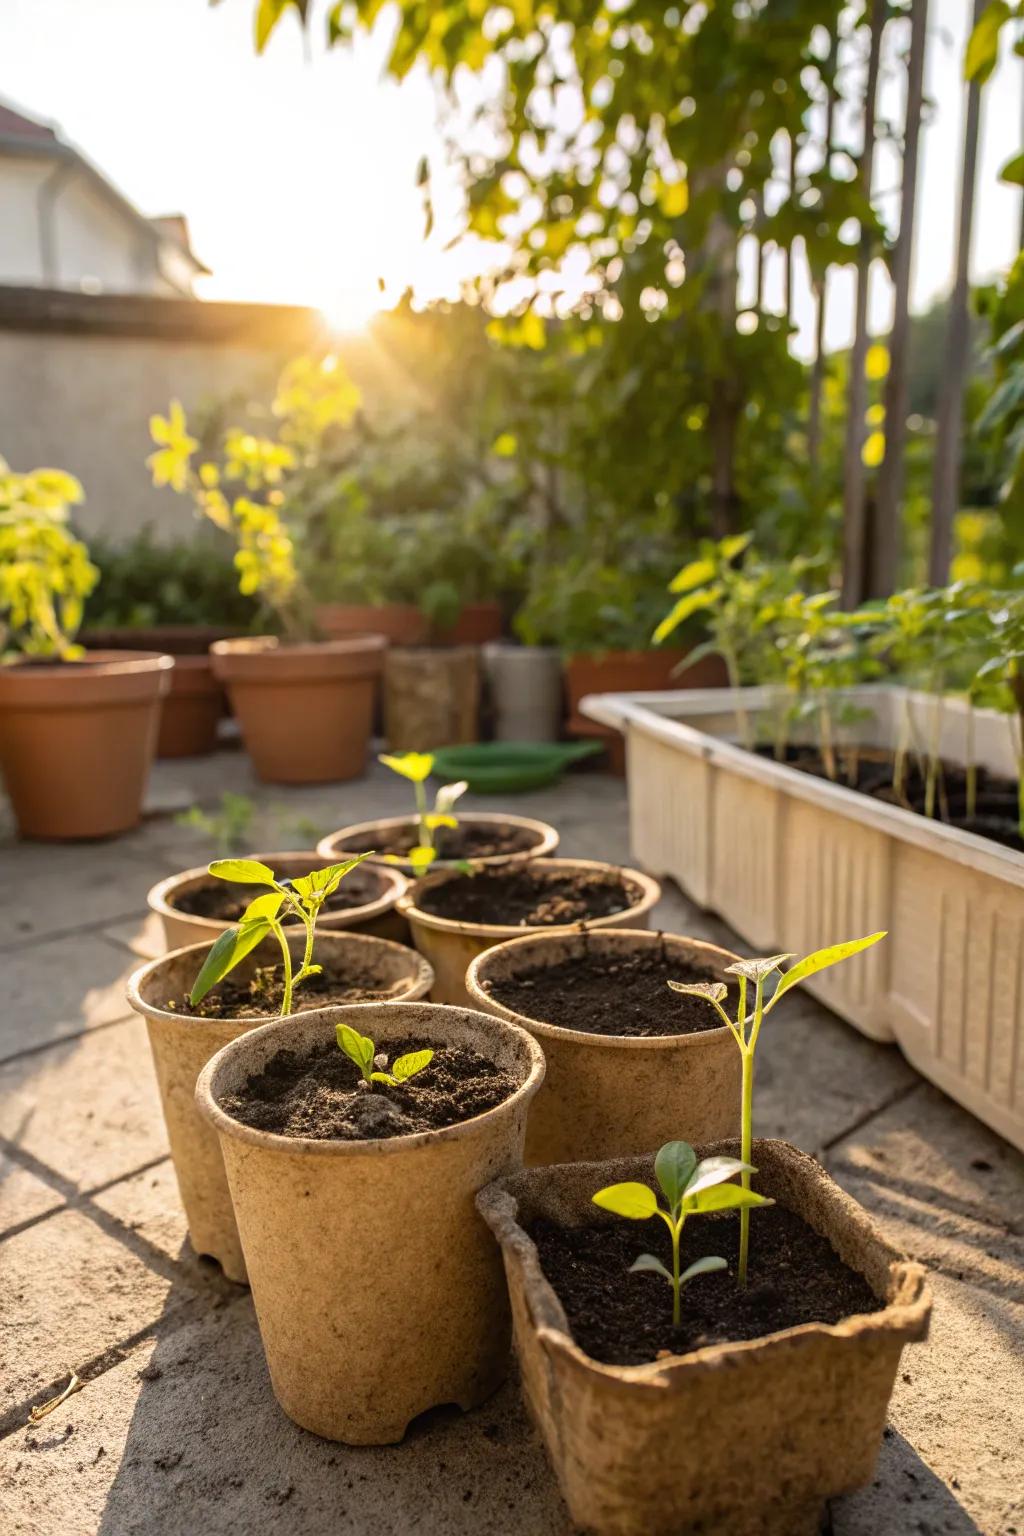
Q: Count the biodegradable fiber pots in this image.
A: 7